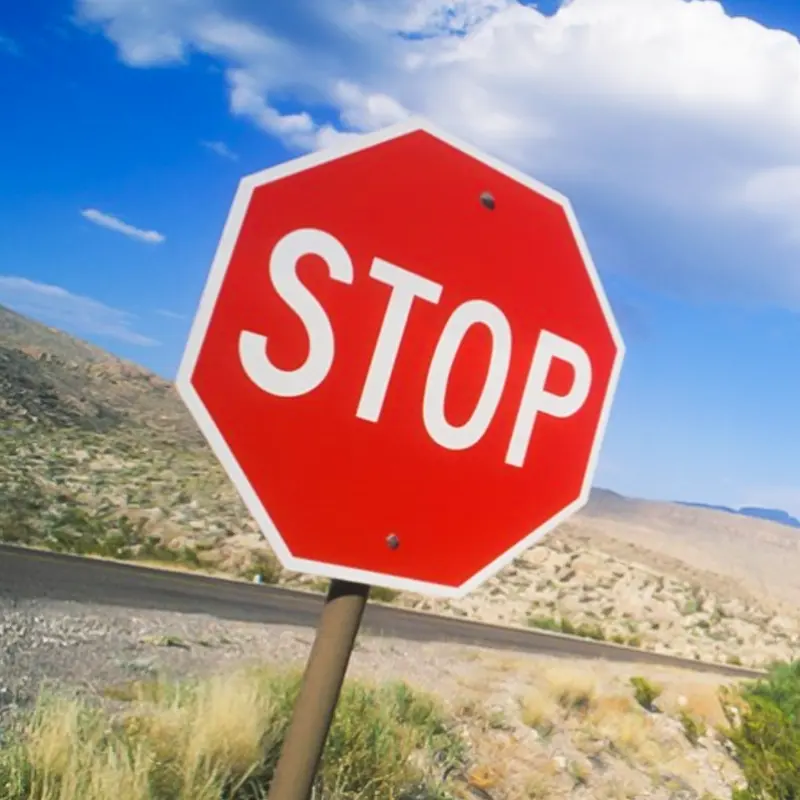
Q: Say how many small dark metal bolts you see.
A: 2